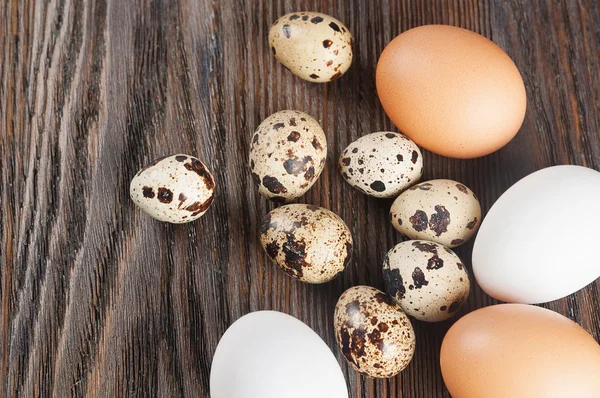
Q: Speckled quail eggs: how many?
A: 8